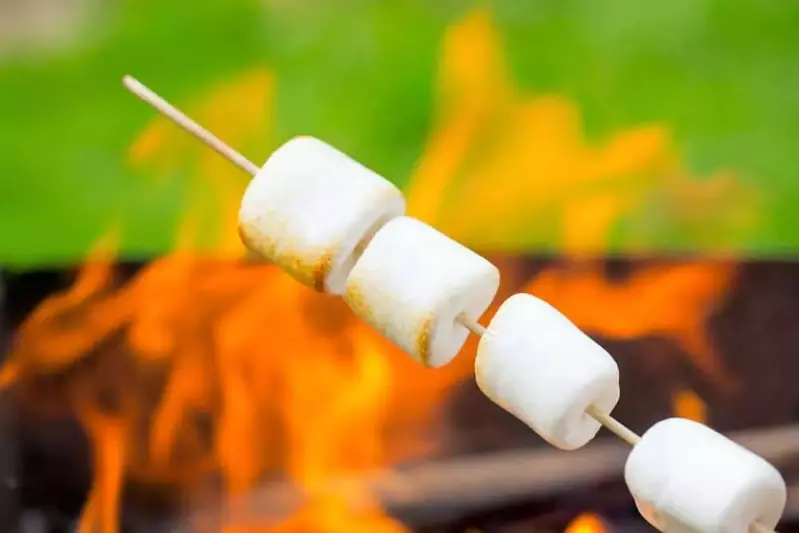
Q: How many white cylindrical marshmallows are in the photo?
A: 4